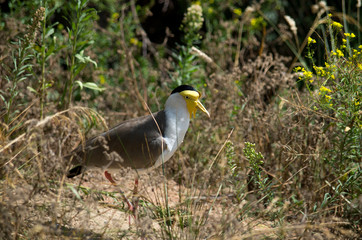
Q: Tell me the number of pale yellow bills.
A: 1